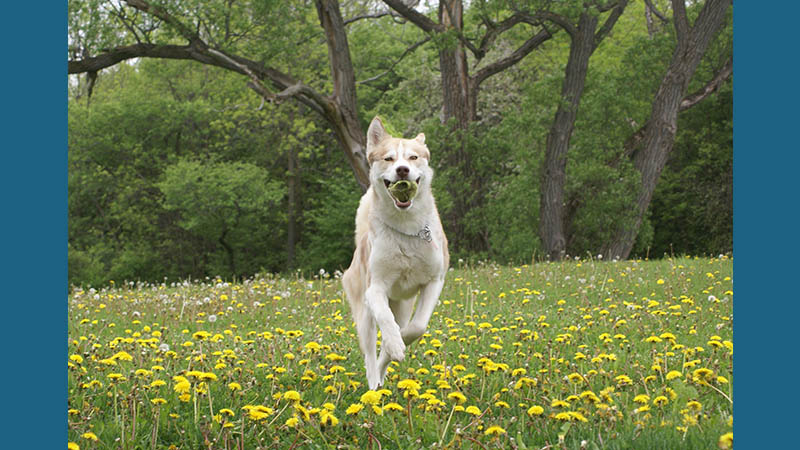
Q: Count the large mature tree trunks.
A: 4